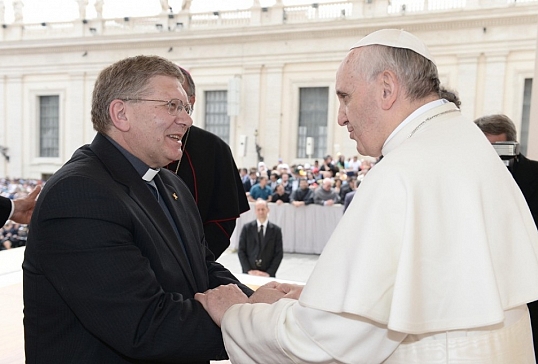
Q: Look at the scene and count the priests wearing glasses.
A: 1